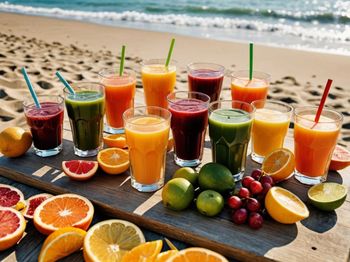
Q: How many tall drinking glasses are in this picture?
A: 11